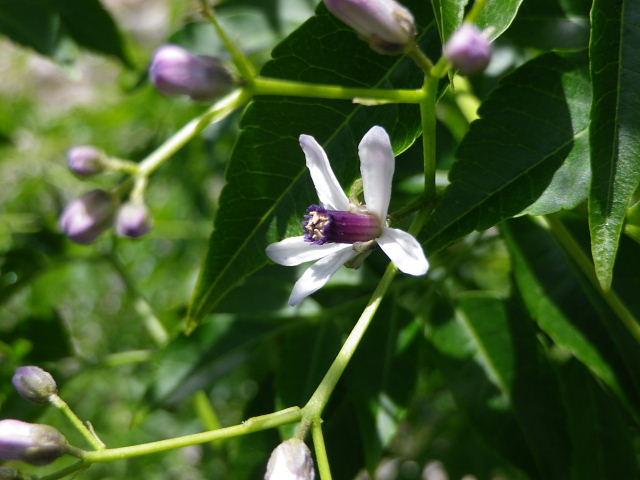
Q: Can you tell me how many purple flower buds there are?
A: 9